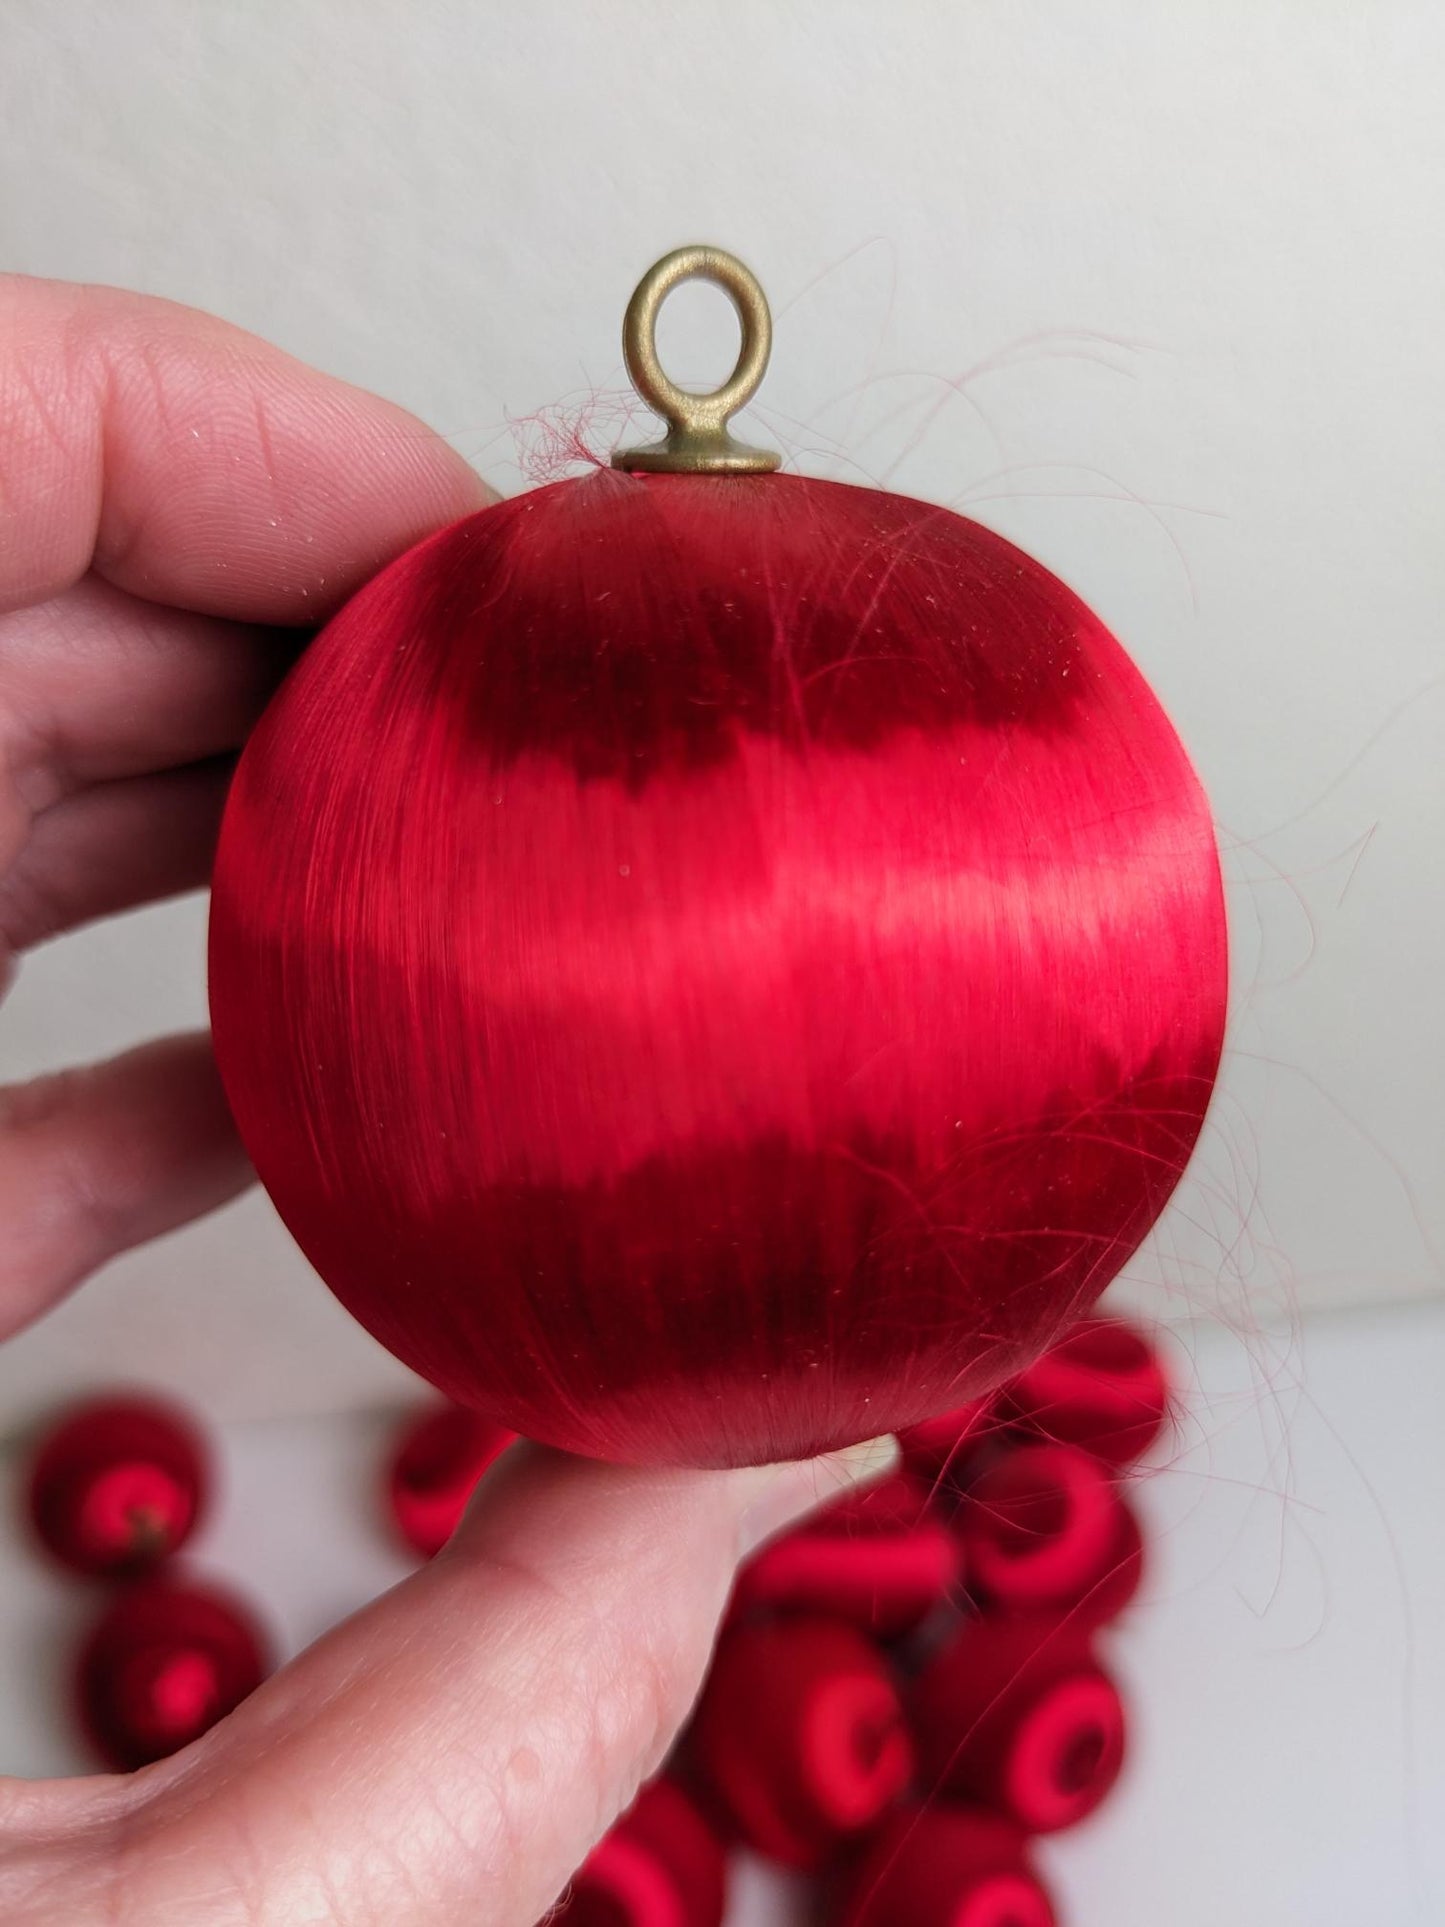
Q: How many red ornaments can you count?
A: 12